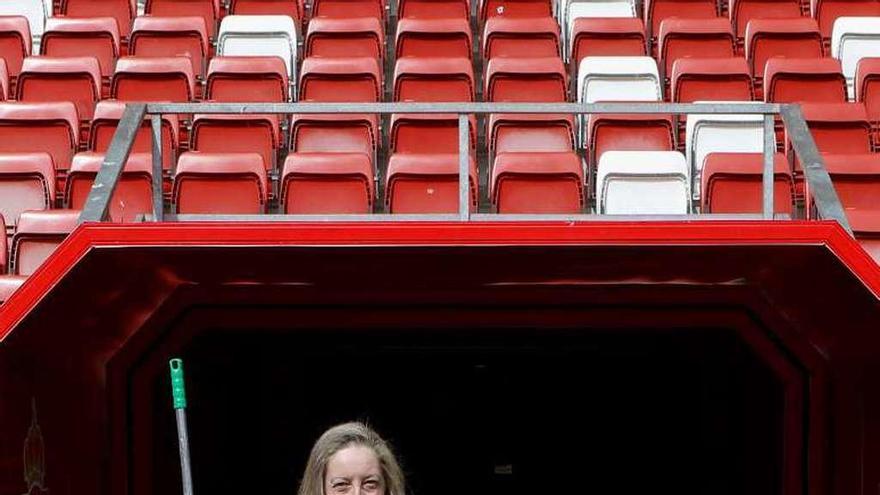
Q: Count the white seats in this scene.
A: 7